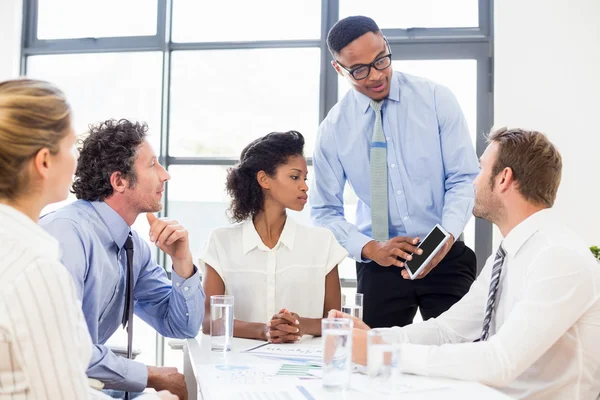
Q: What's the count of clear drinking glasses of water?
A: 4